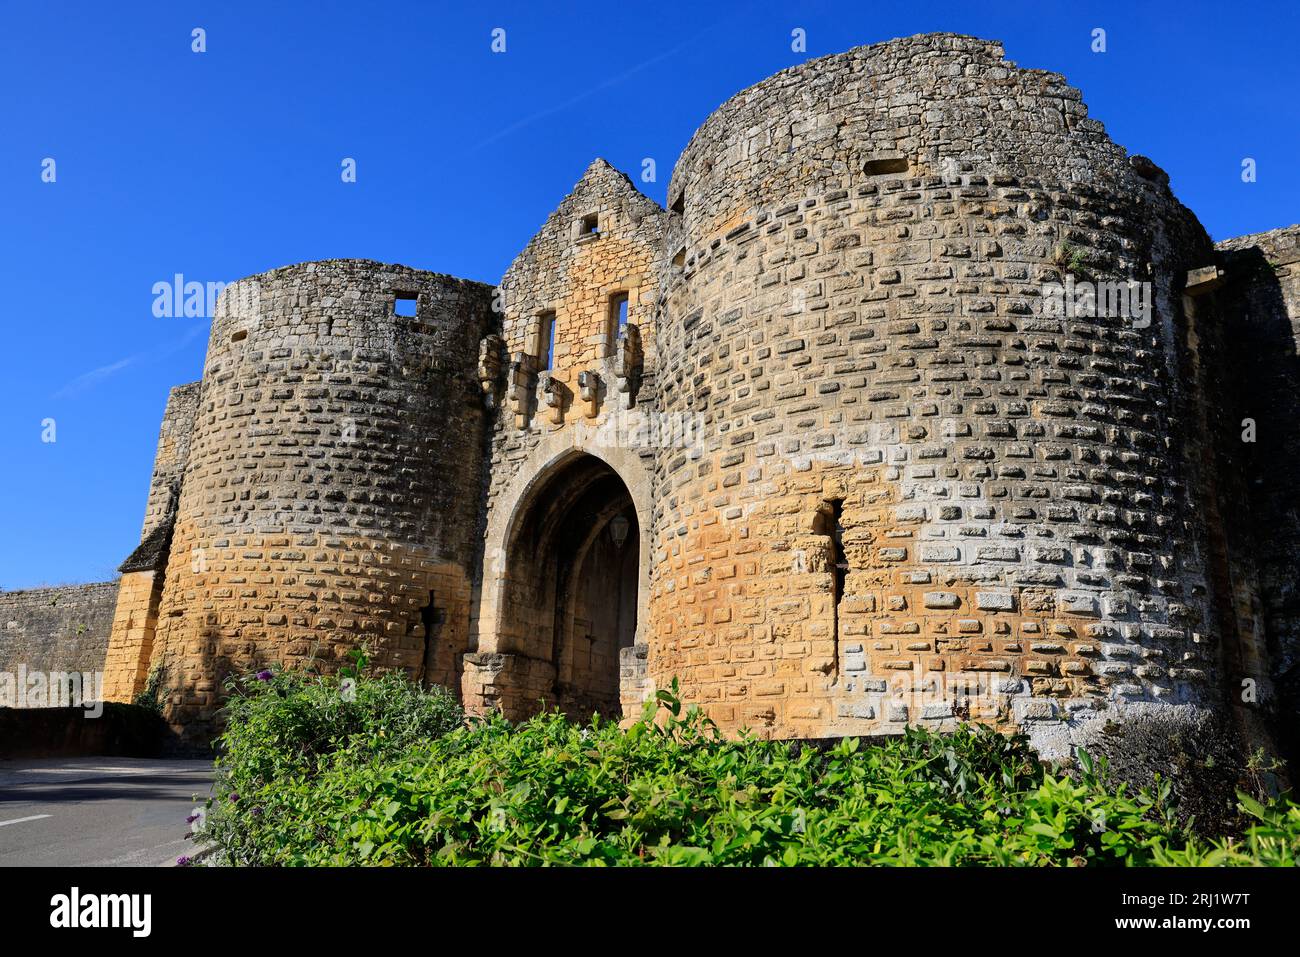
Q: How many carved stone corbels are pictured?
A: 5